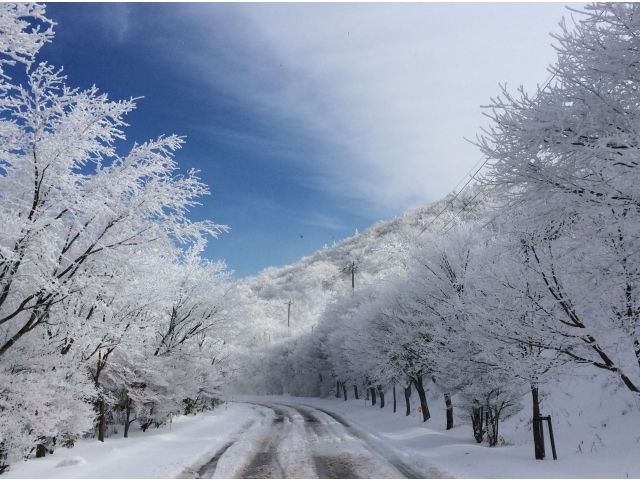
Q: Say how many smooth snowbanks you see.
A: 2